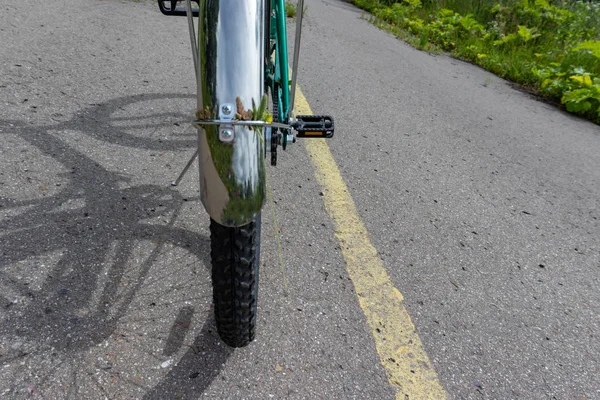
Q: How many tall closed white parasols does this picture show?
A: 0